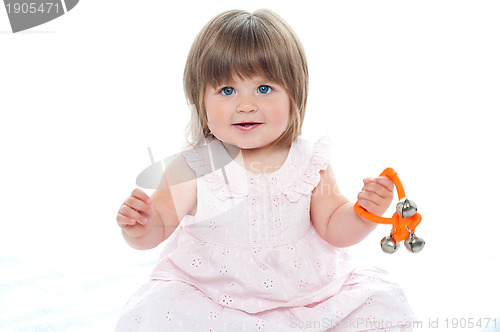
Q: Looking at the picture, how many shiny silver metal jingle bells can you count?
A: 3